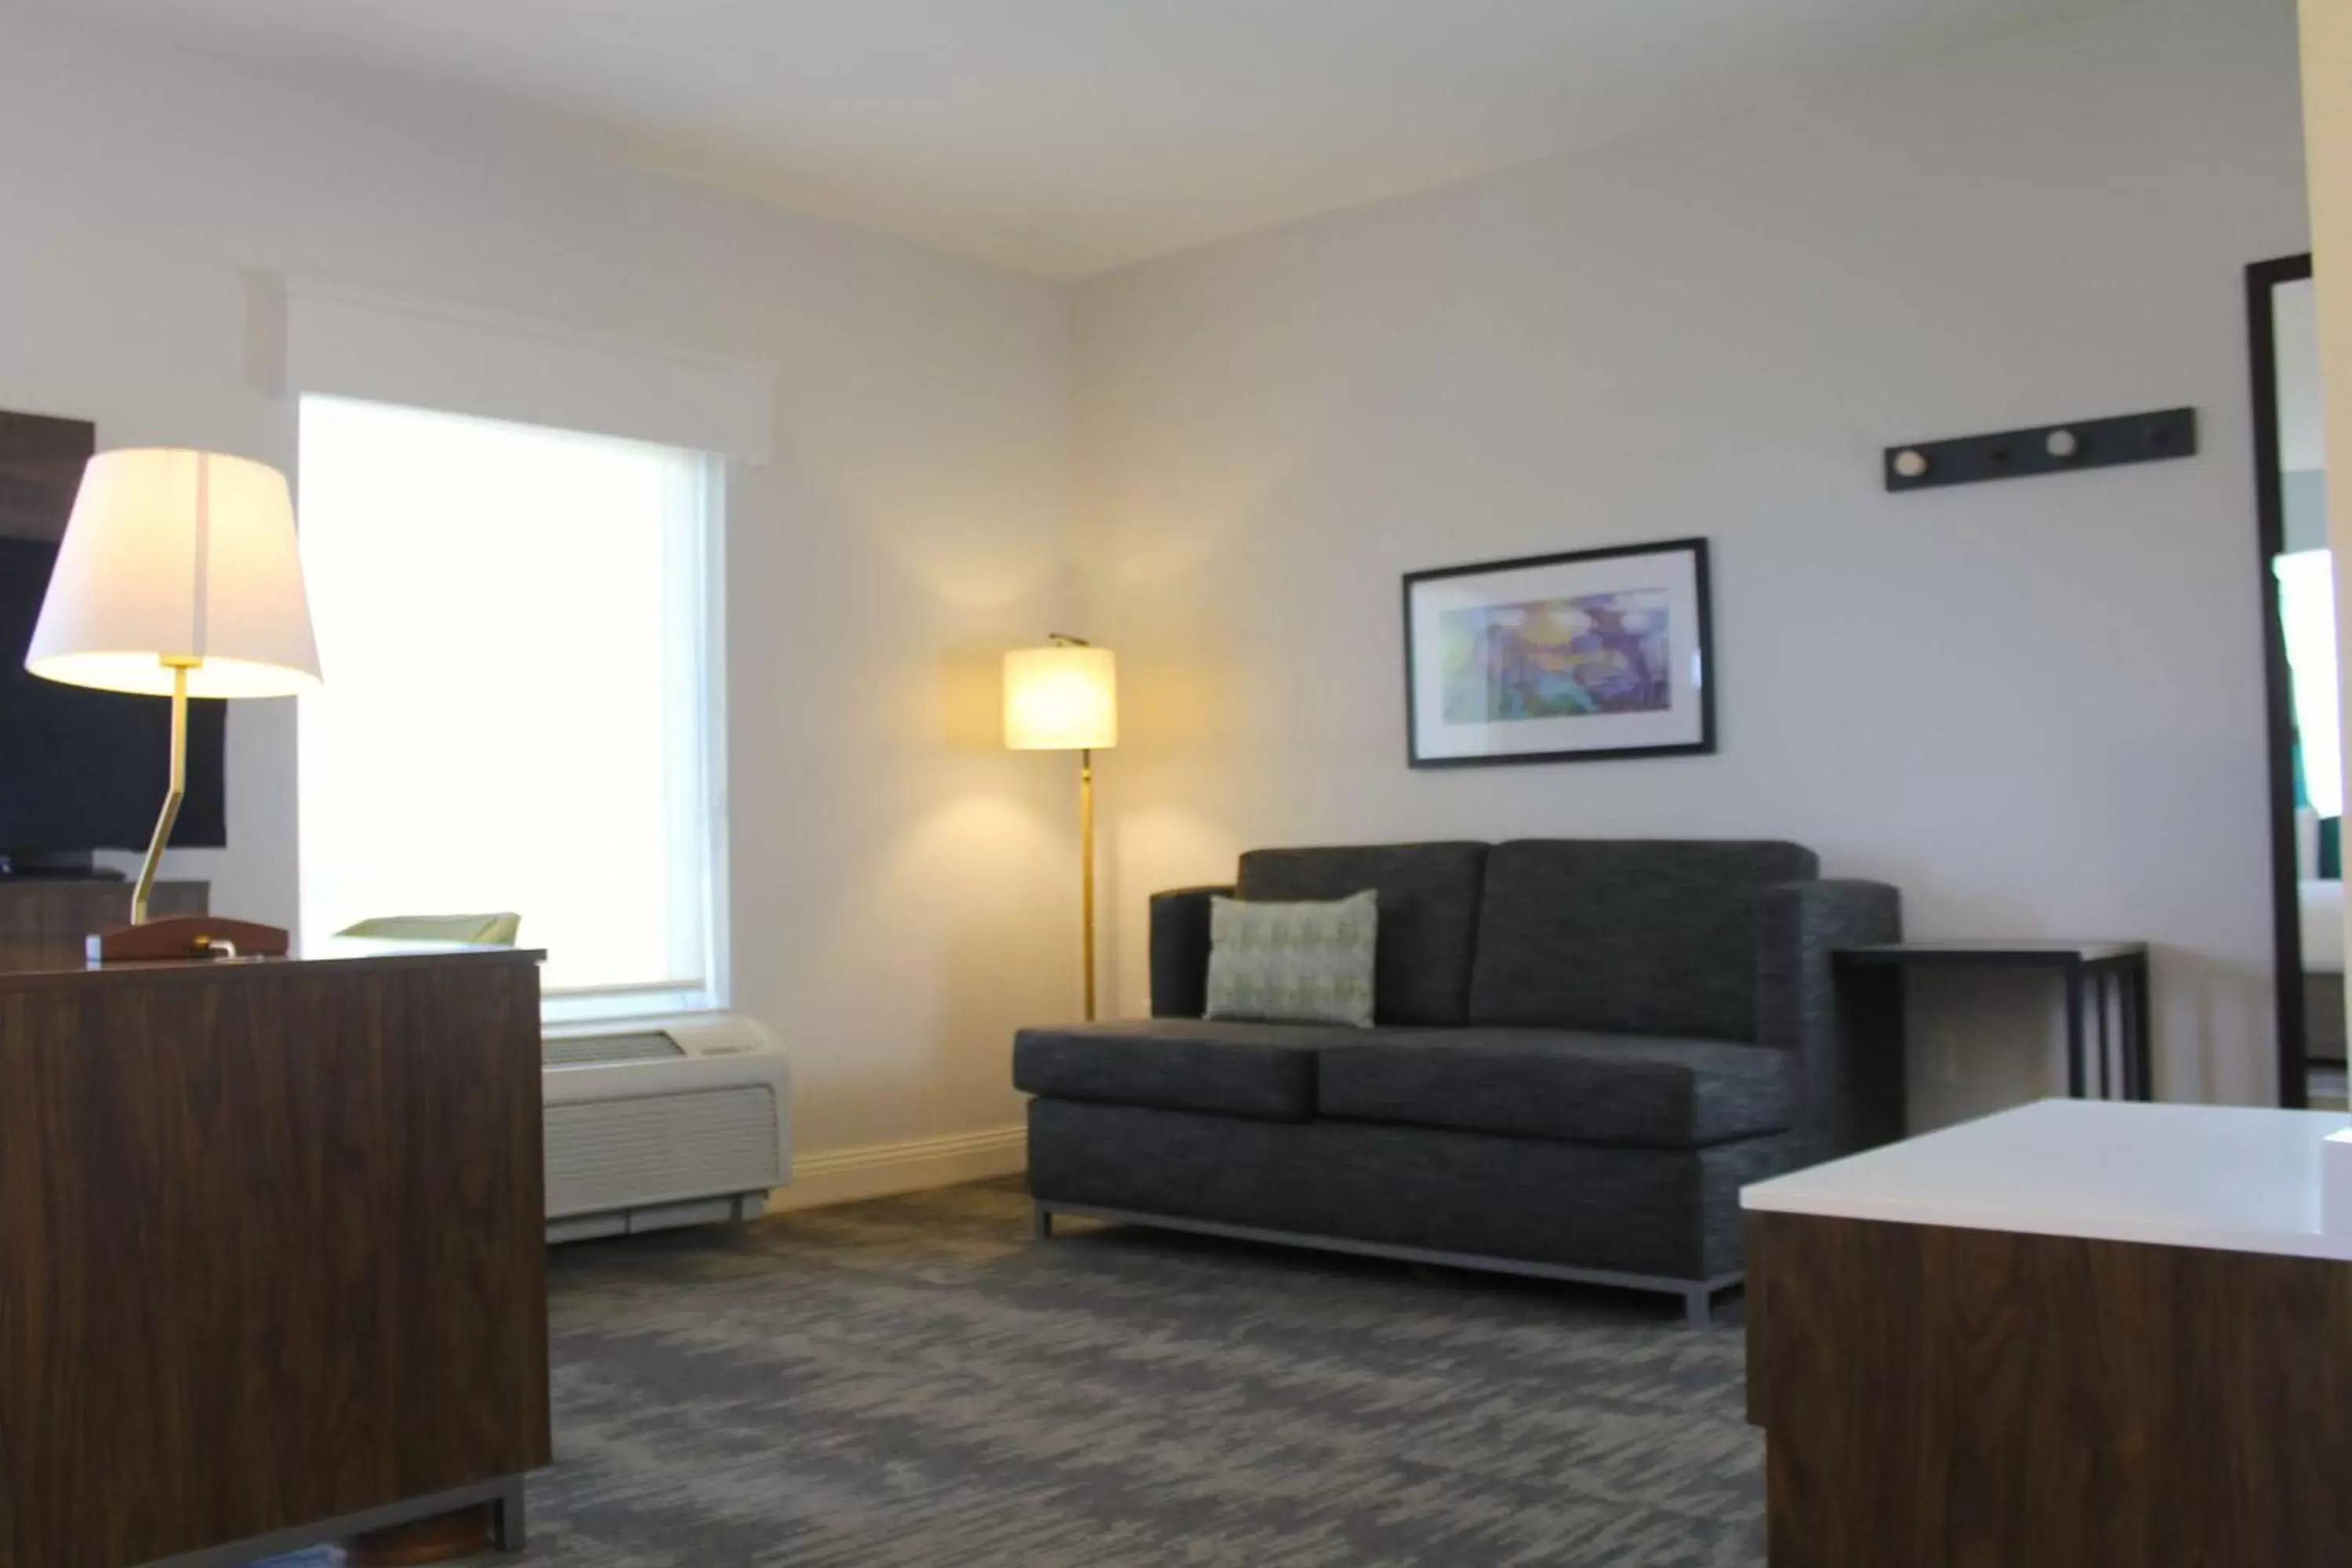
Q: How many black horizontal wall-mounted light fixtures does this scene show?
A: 1